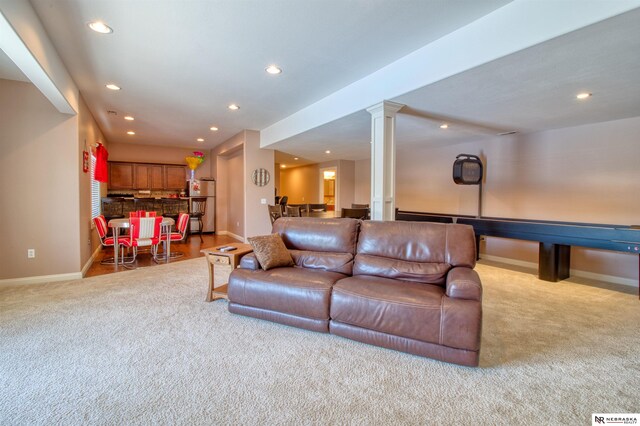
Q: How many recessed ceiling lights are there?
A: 13